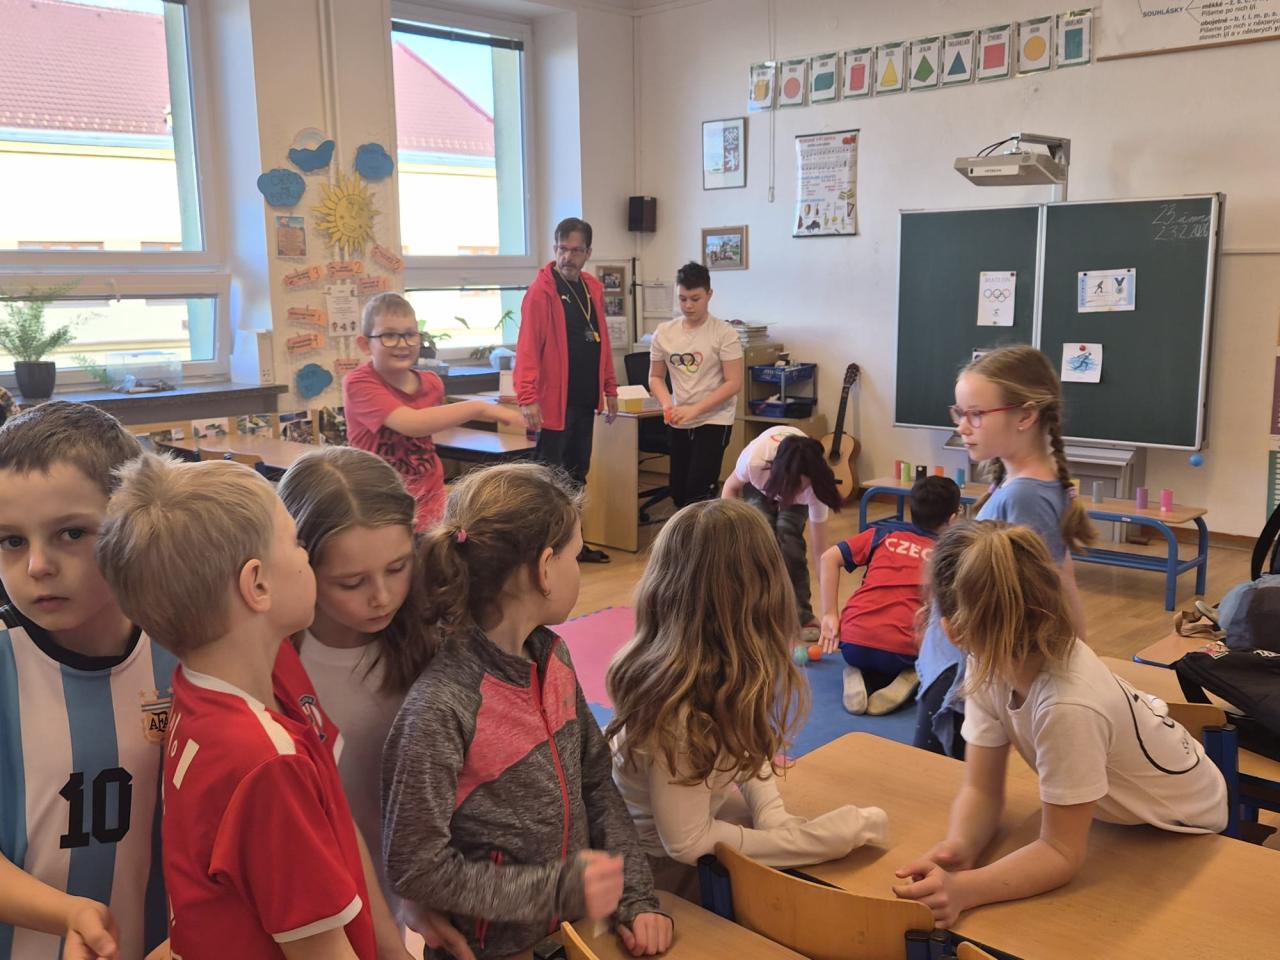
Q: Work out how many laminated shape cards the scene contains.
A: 10